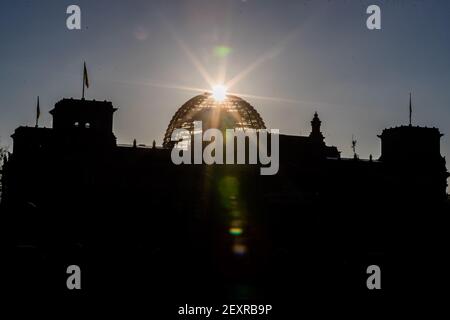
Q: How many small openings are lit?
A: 2